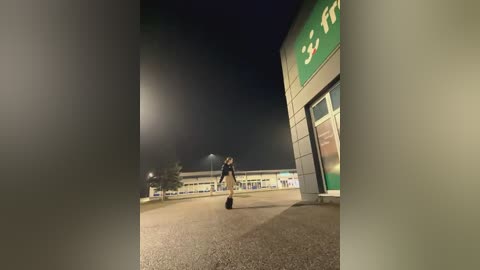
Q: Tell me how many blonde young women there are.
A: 1